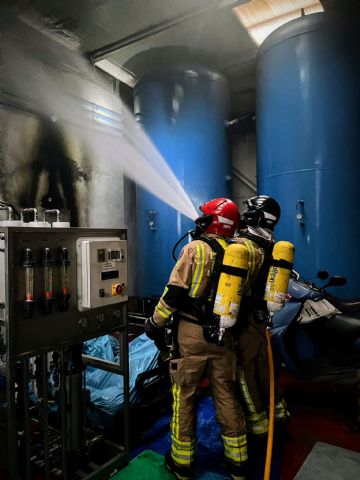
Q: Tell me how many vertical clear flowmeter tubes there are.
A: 3